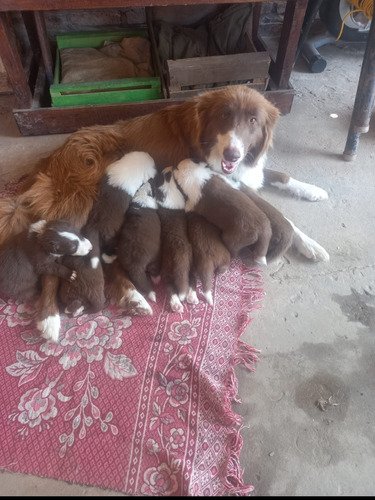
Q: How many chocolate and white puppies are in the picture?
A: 8